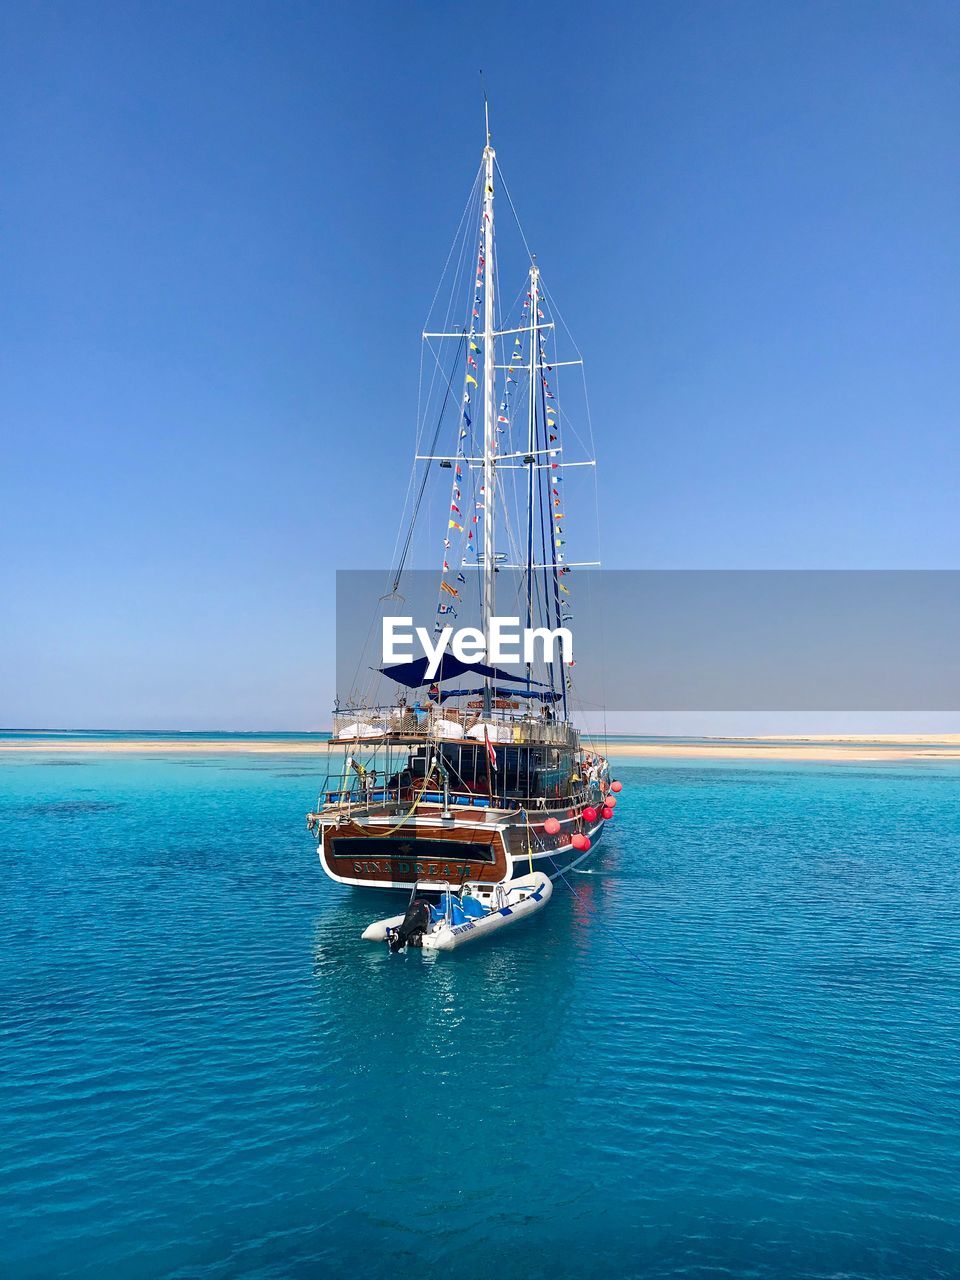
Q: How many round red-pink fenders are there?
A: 7